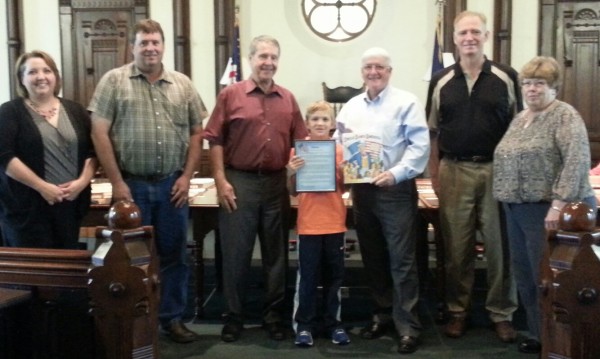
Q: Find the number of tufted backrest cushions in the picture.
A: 0